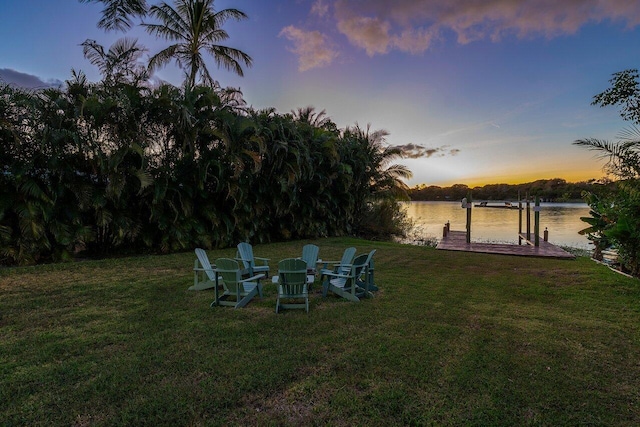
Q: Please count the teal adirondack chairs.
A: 8